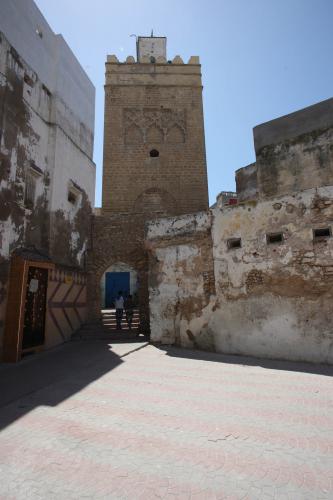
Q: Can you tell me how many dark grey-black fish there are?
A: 0